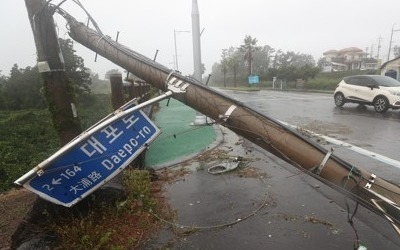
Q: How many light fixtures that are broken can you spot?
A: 1